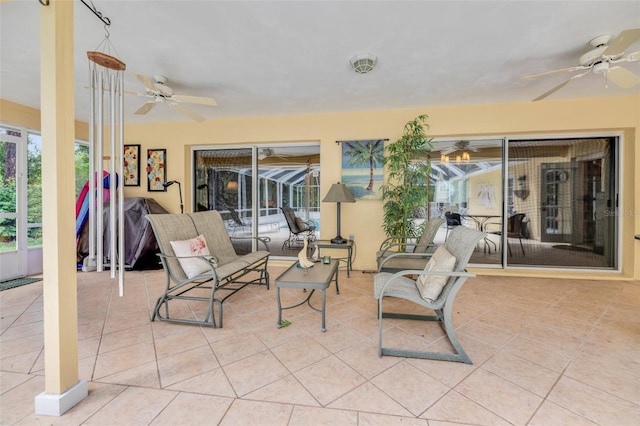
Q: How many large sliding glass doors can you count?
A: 2